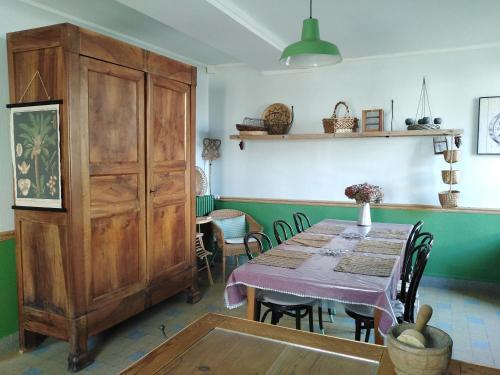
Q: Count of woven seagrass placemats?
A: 6